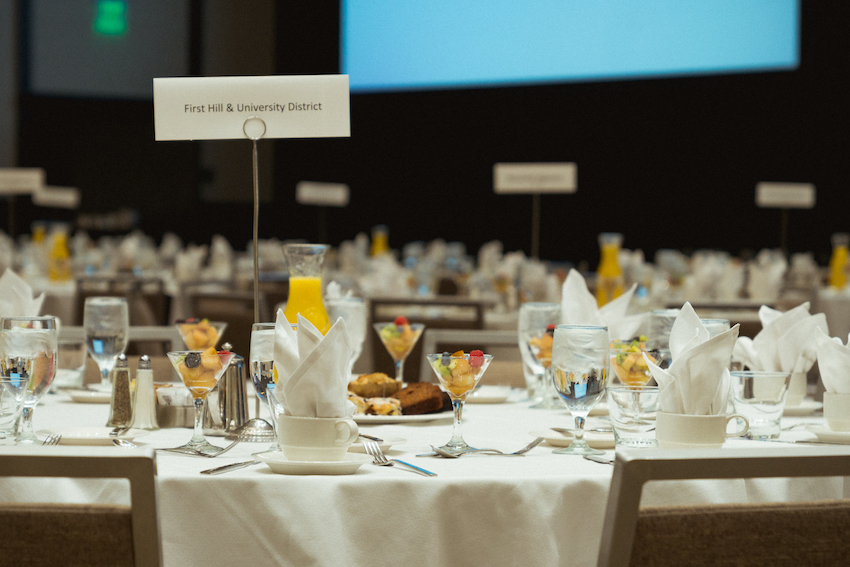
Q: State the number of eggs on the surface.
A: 0